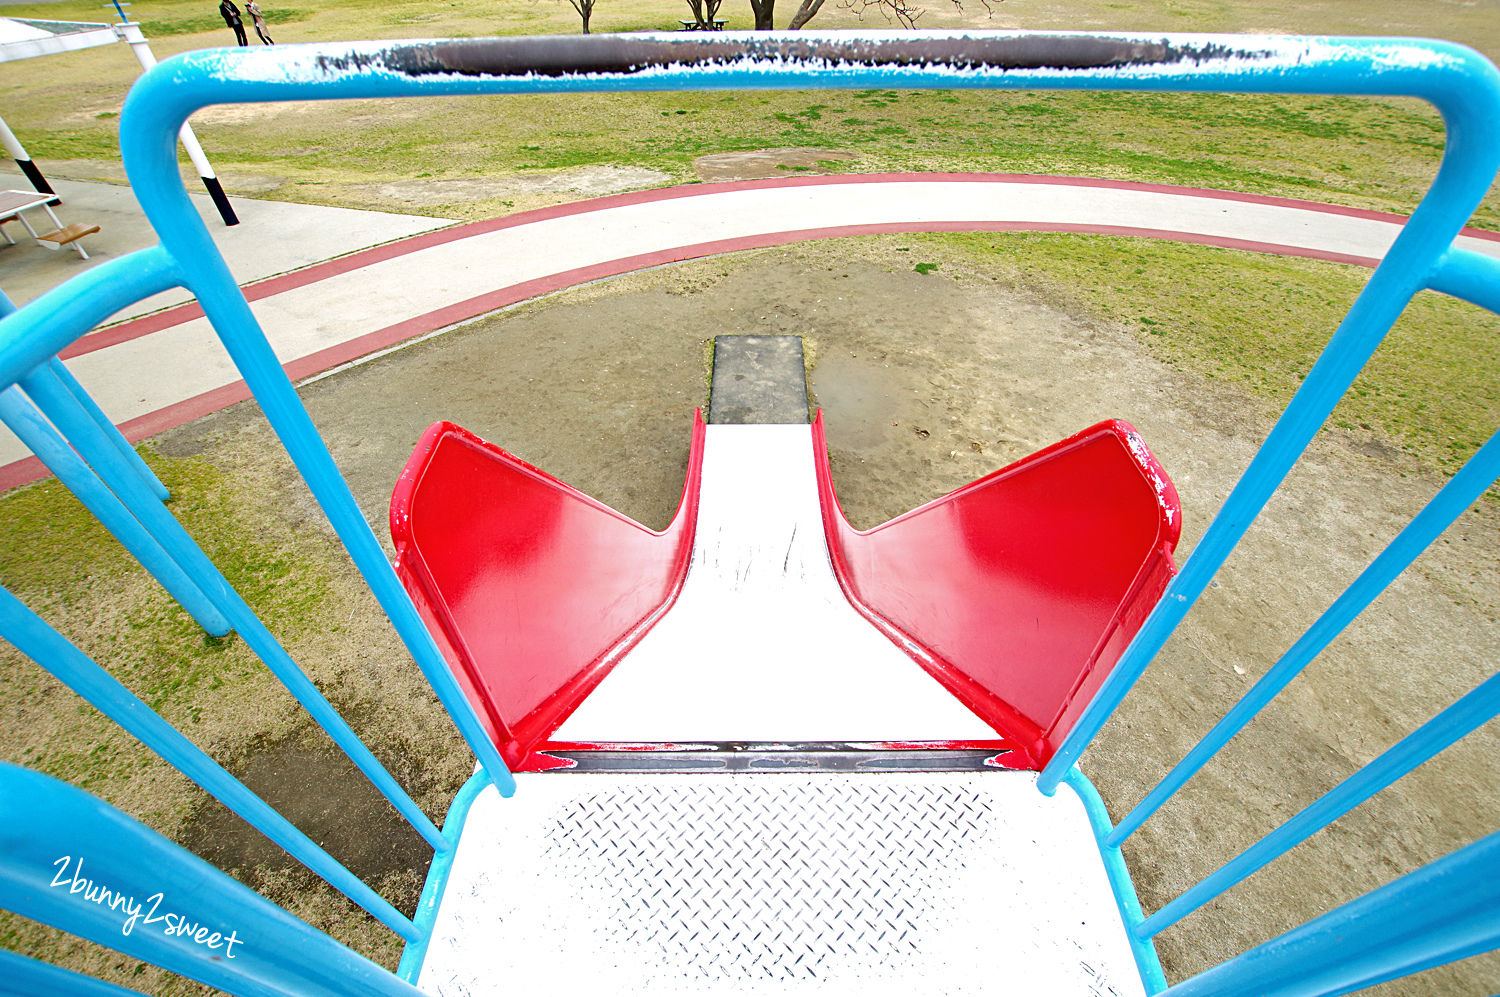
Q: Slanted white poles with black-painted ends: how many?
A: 2